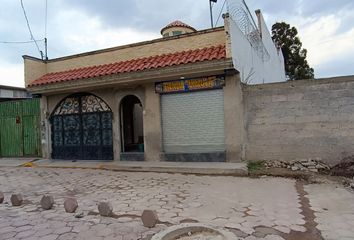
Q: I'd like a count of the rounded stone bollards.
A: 6